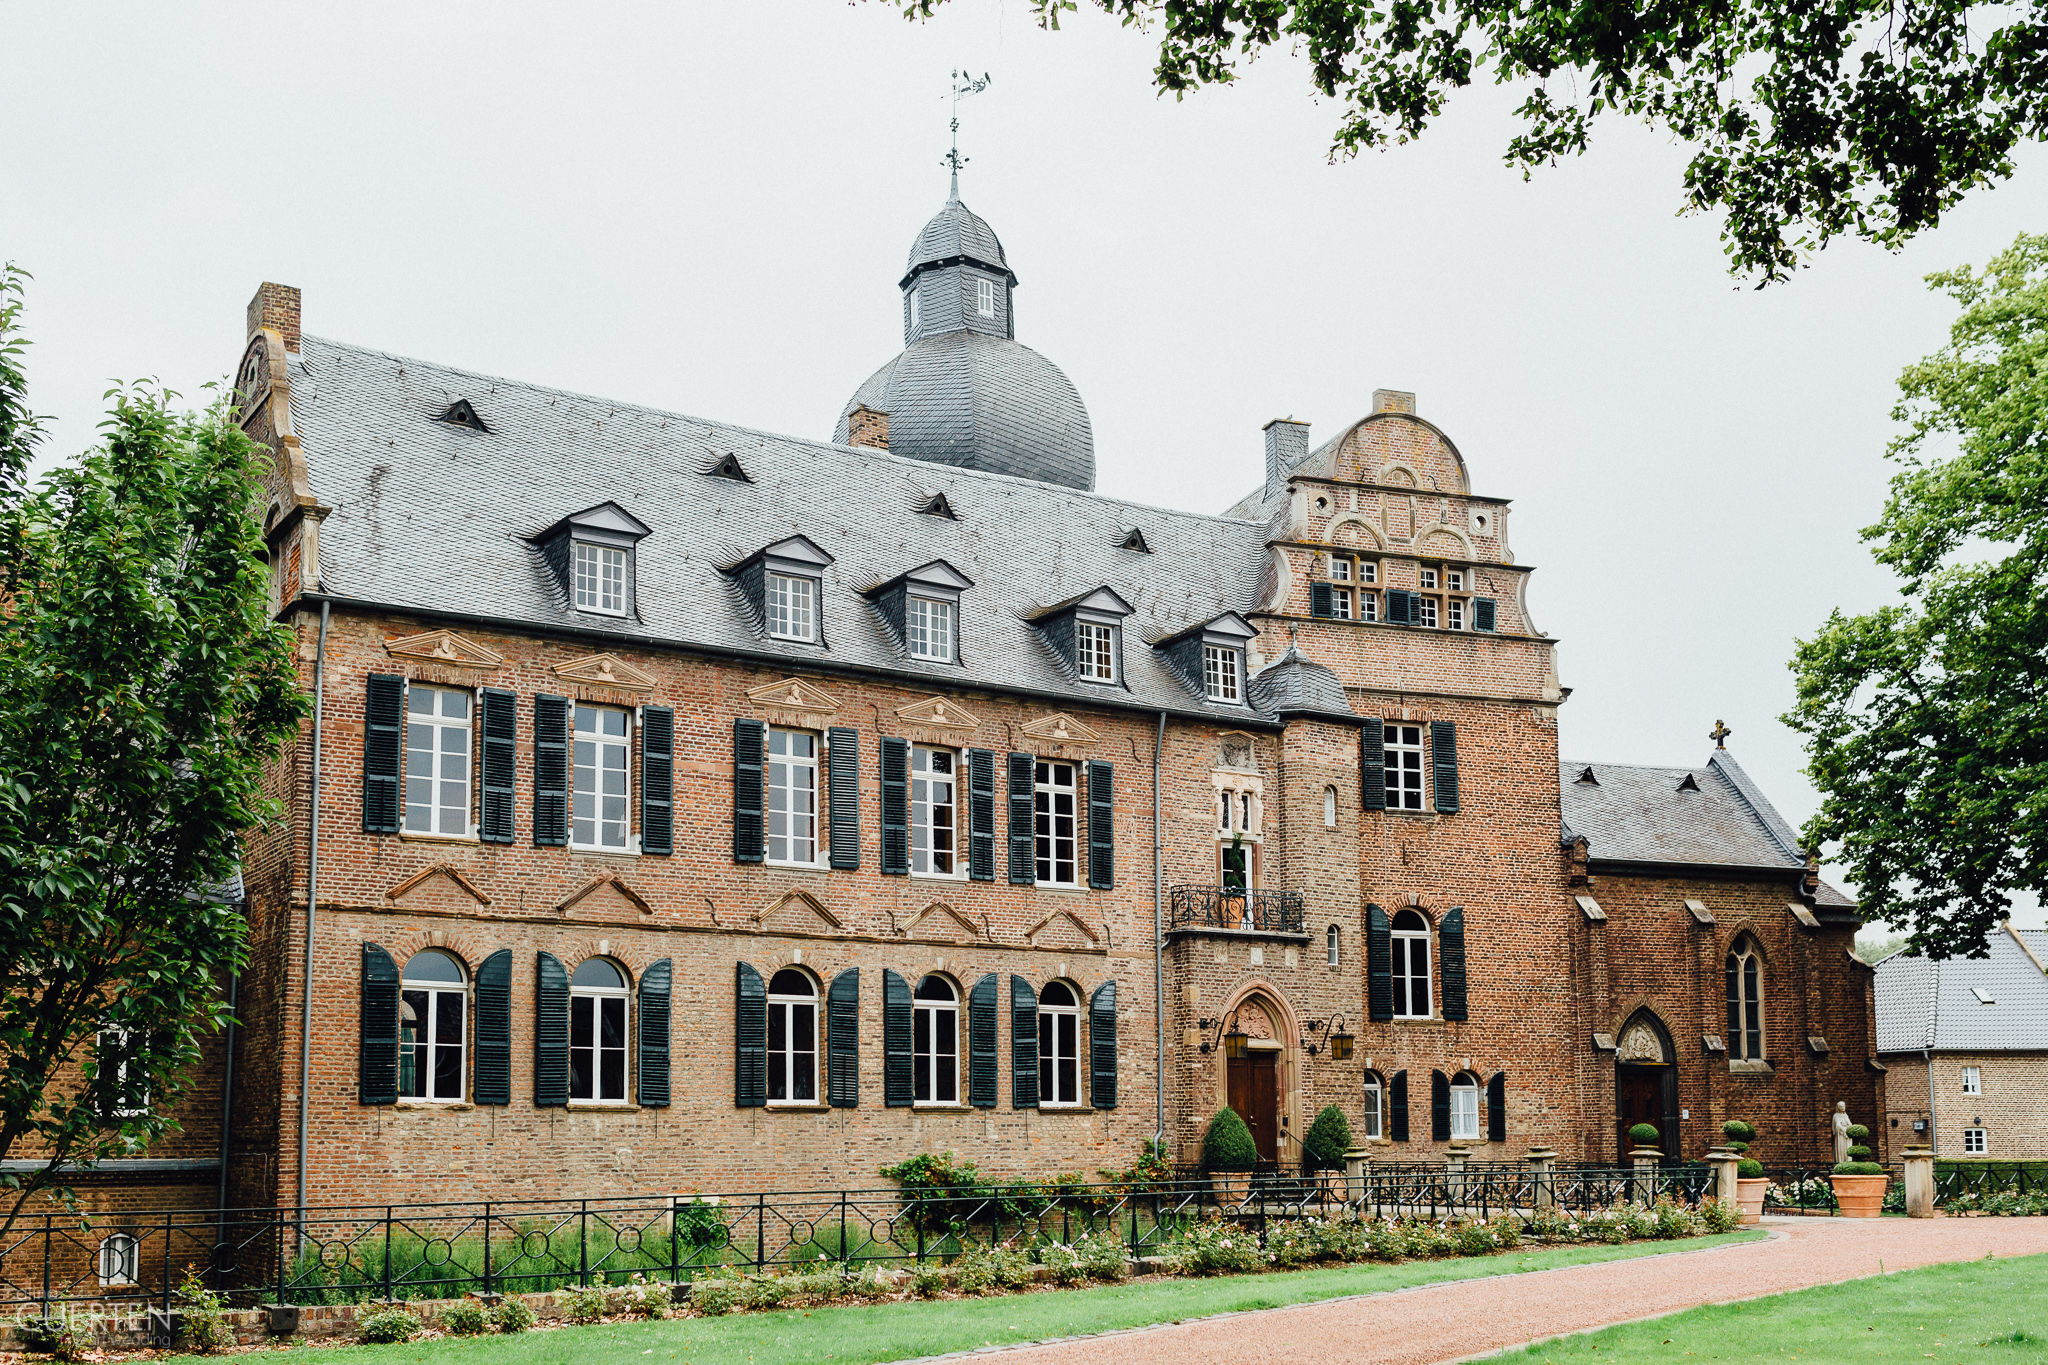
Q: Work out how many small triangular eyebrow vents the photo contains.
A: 6